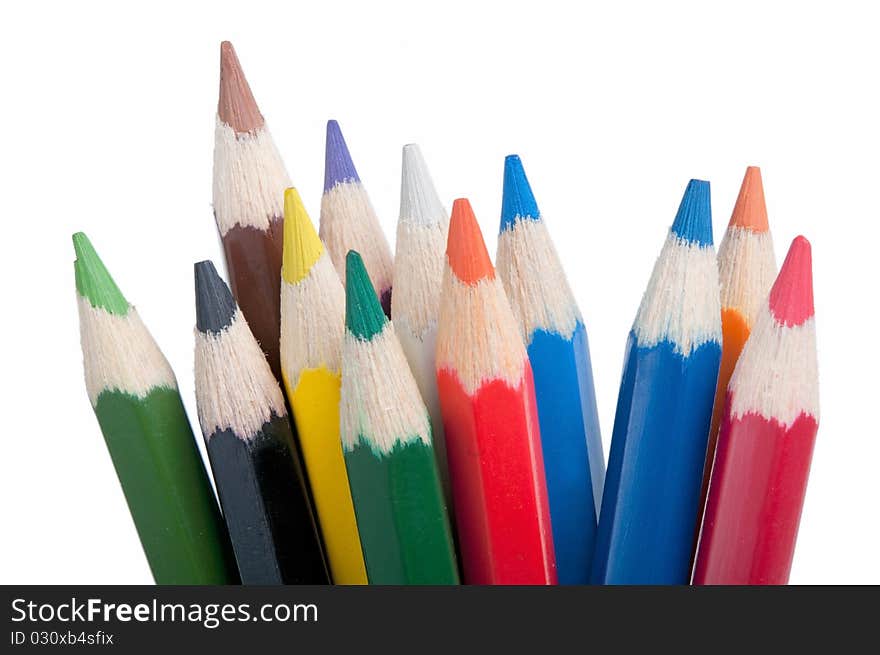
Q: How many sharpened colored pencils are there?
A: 12